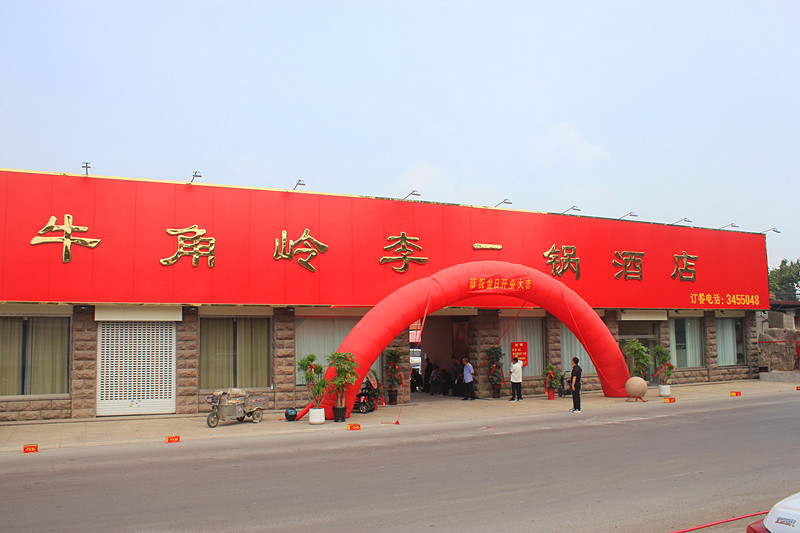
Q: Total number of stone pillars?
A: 10